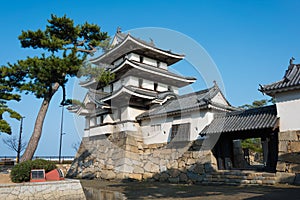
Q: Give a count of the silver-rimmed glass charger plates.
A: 0